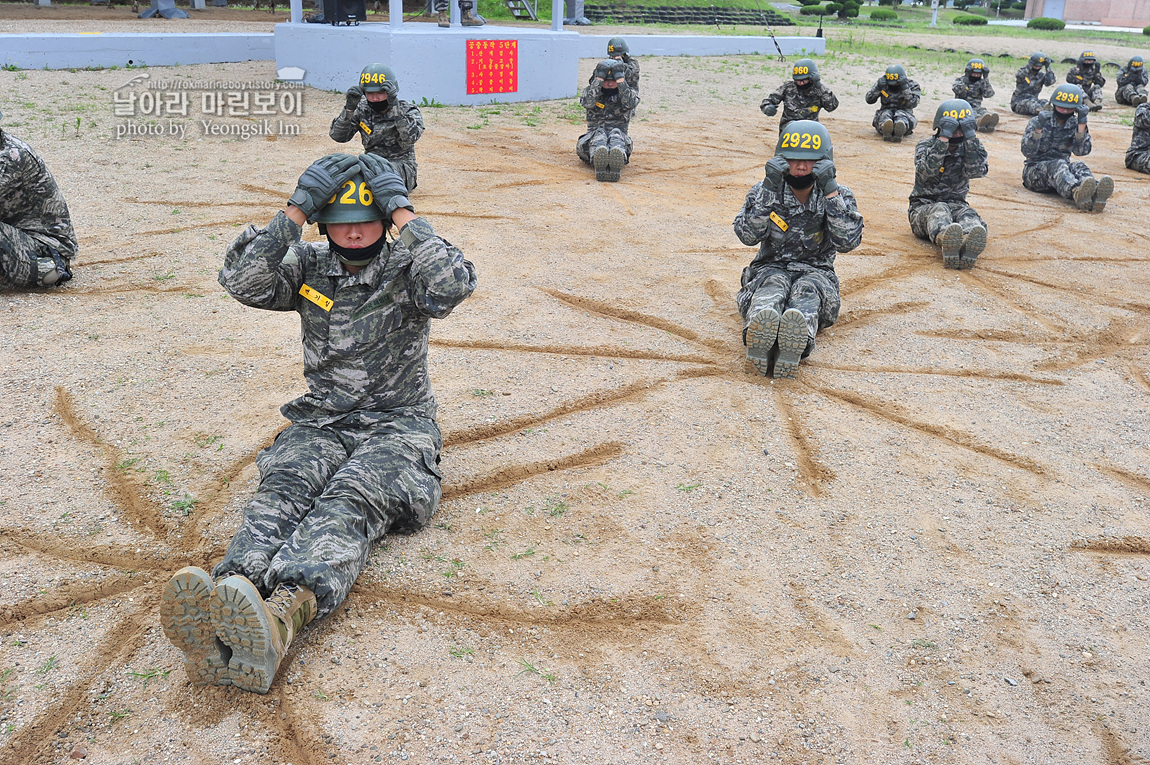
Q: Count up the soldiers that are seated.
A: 15